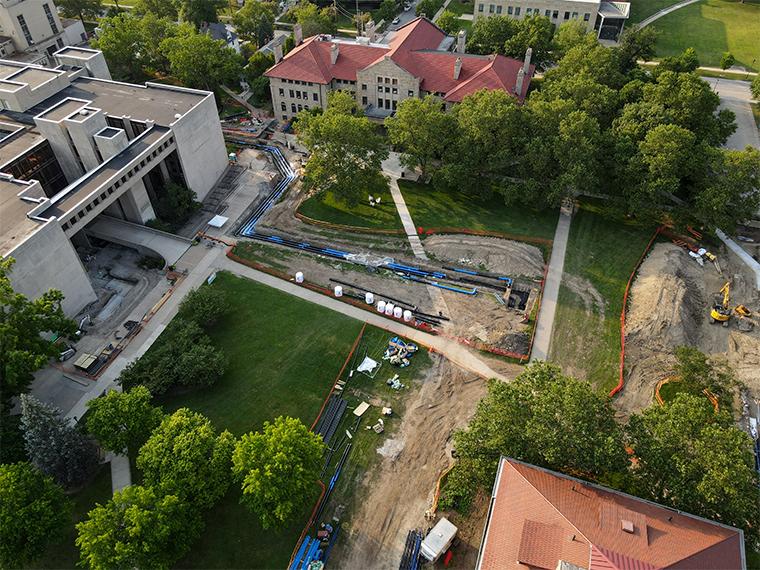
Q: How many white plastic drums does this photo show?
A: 7